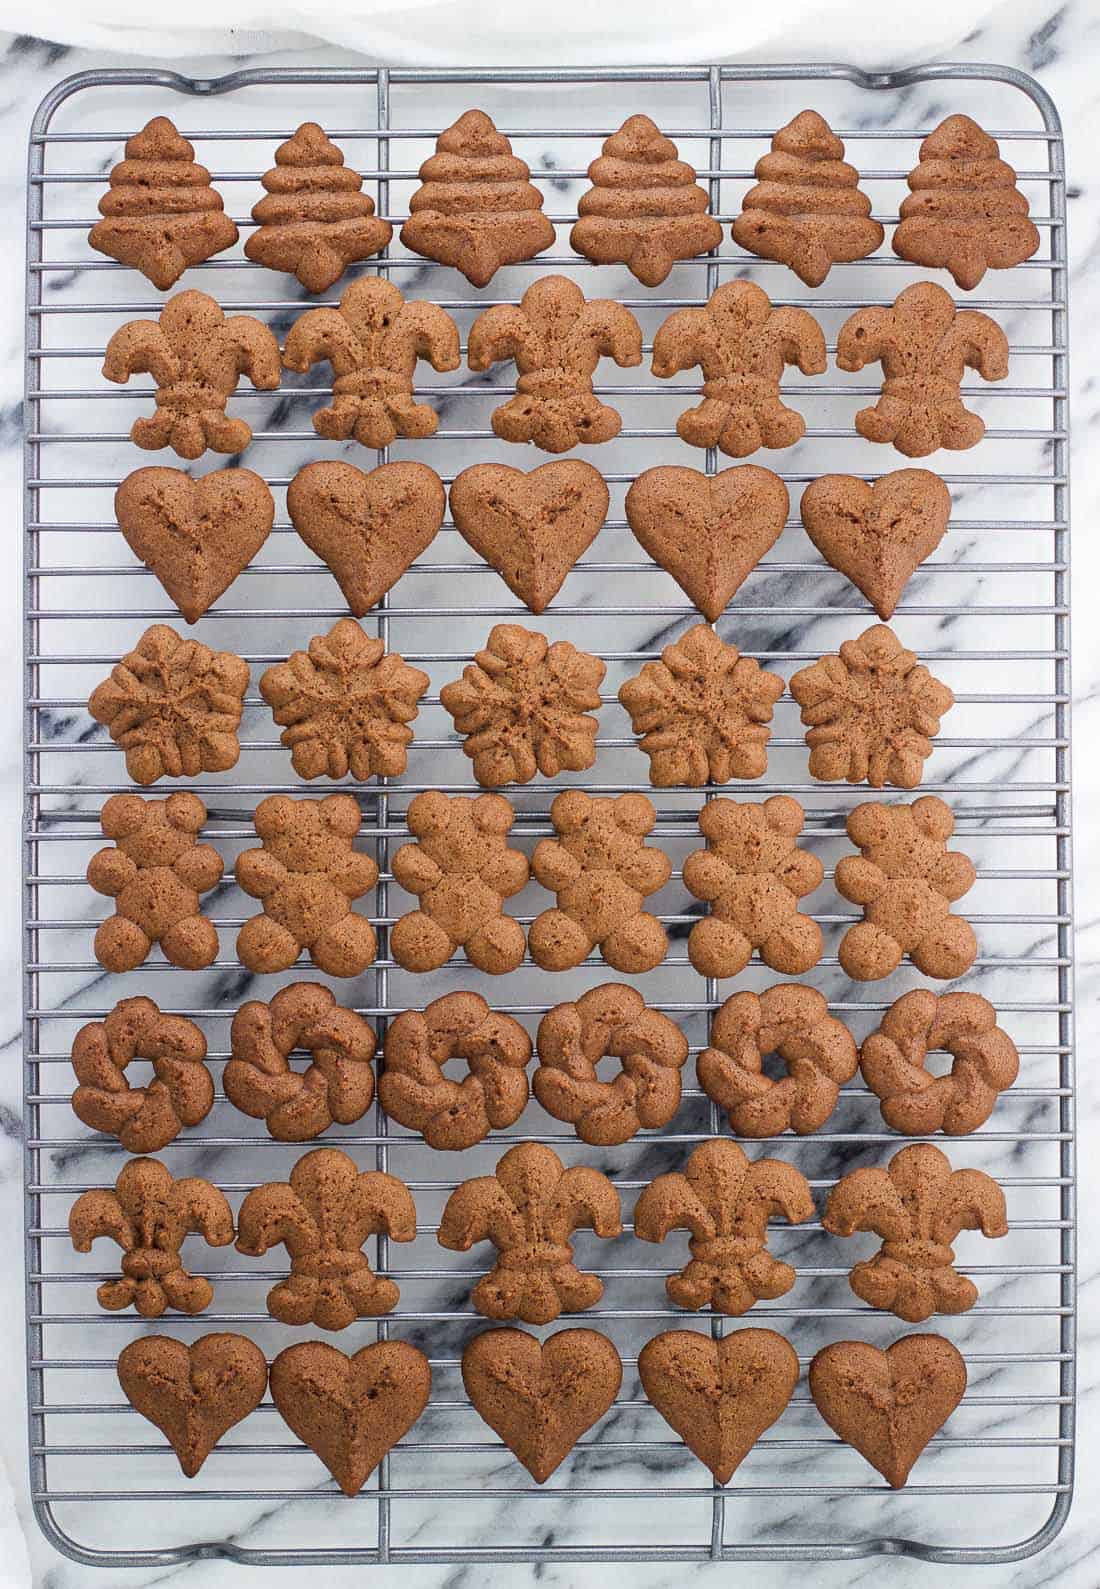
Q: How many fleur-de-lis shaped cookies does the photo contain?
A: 10